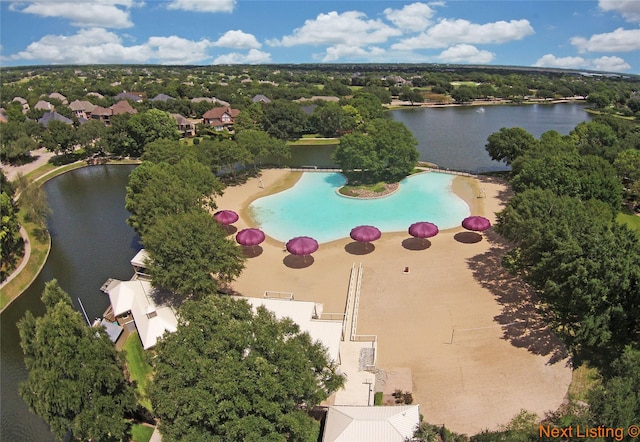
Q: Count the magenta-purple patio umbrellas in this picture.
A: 6